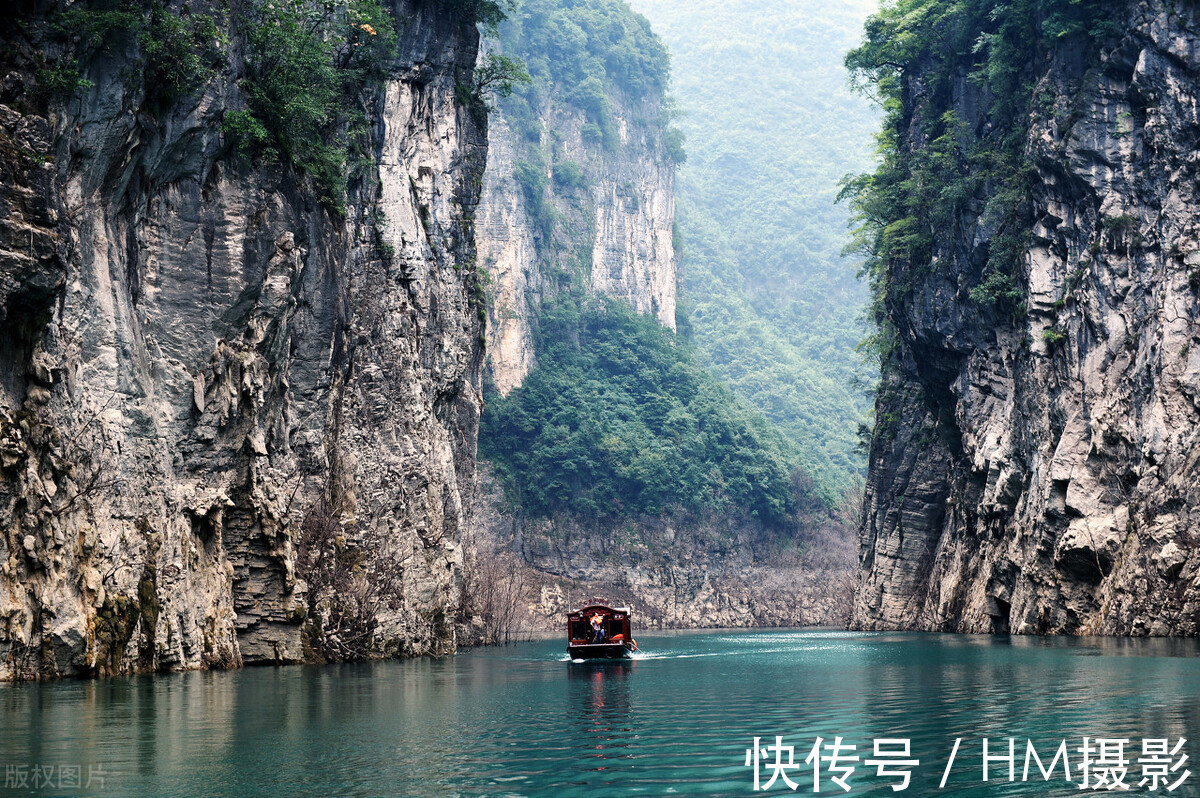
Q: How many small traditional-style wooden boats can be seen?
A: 1